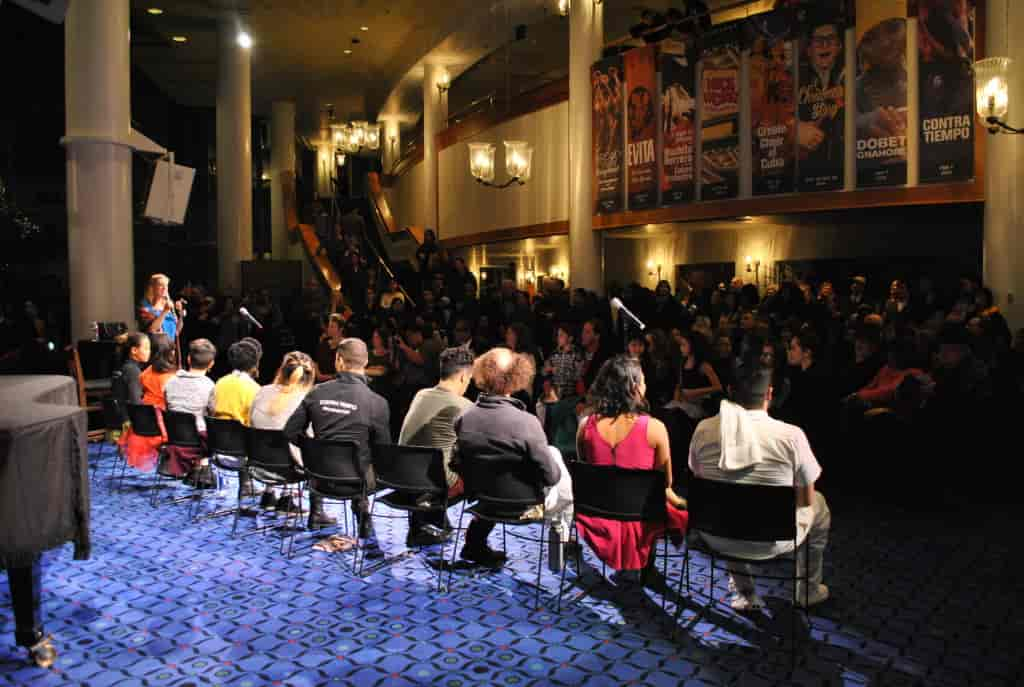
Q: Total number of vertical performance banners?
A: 8